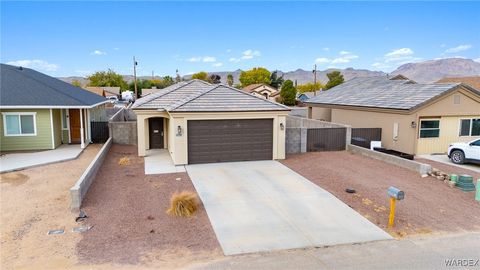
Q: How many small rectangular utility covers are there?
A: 2